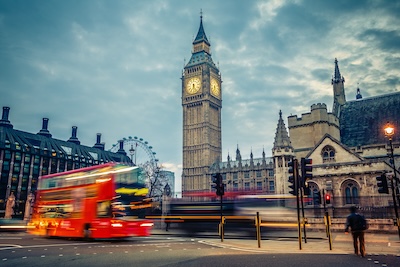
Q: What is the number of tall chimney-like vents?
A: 5